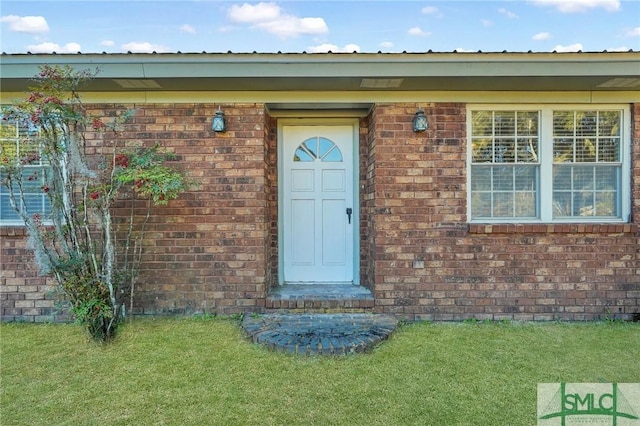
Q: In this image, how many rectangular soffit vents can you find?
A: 3